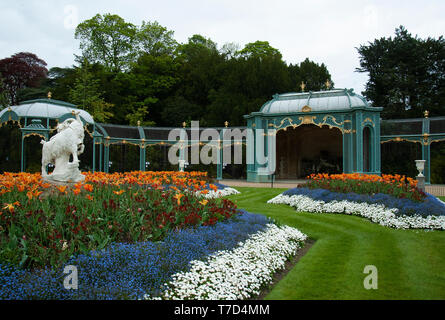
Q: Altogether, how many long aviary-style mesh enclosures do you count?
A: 2